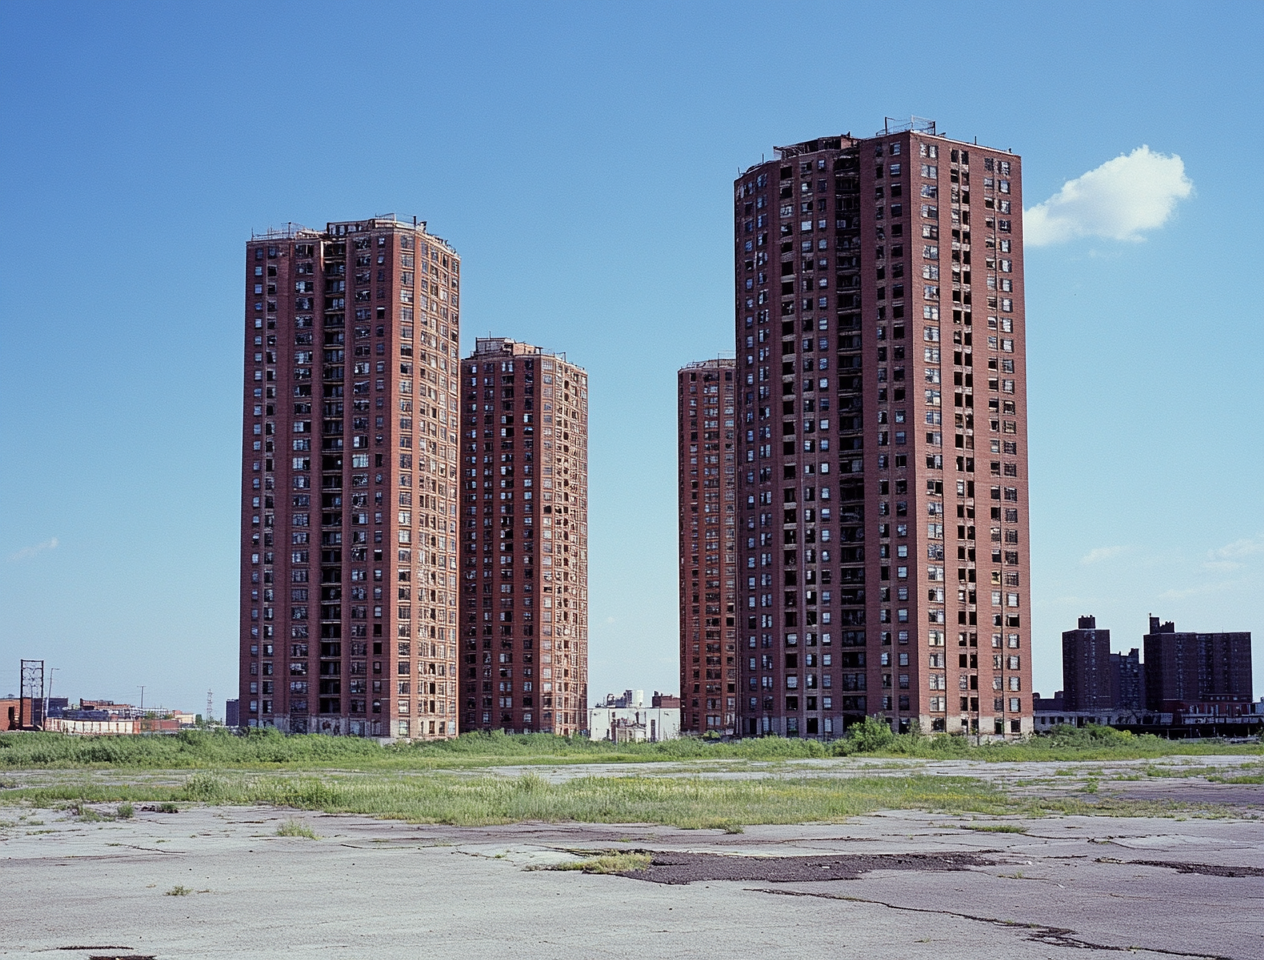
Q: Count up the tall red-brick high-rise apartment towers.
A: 4